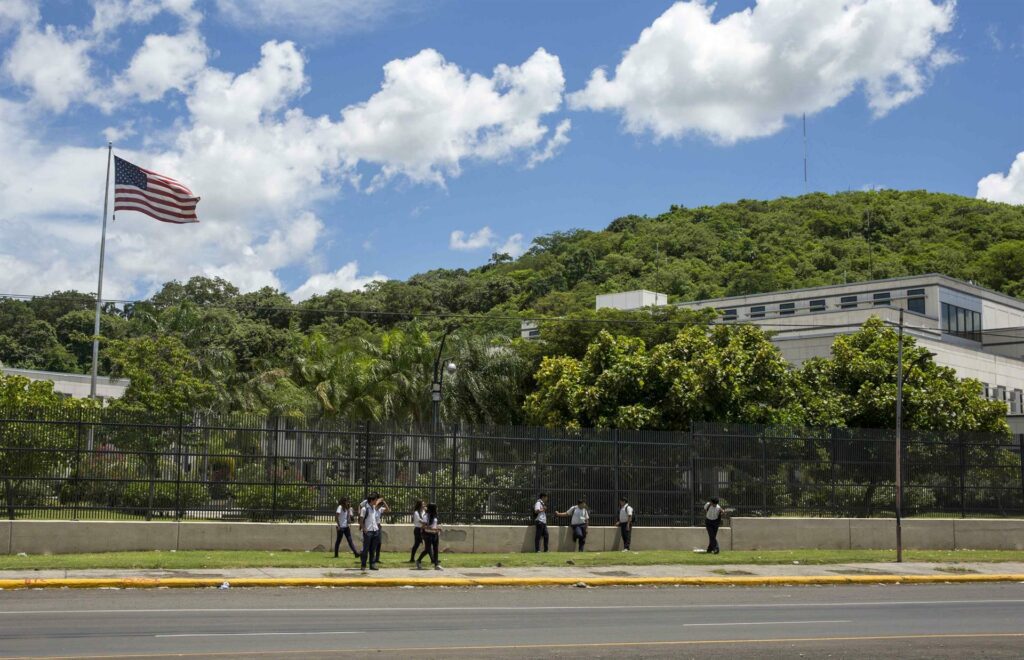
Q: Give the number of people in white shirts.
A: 9